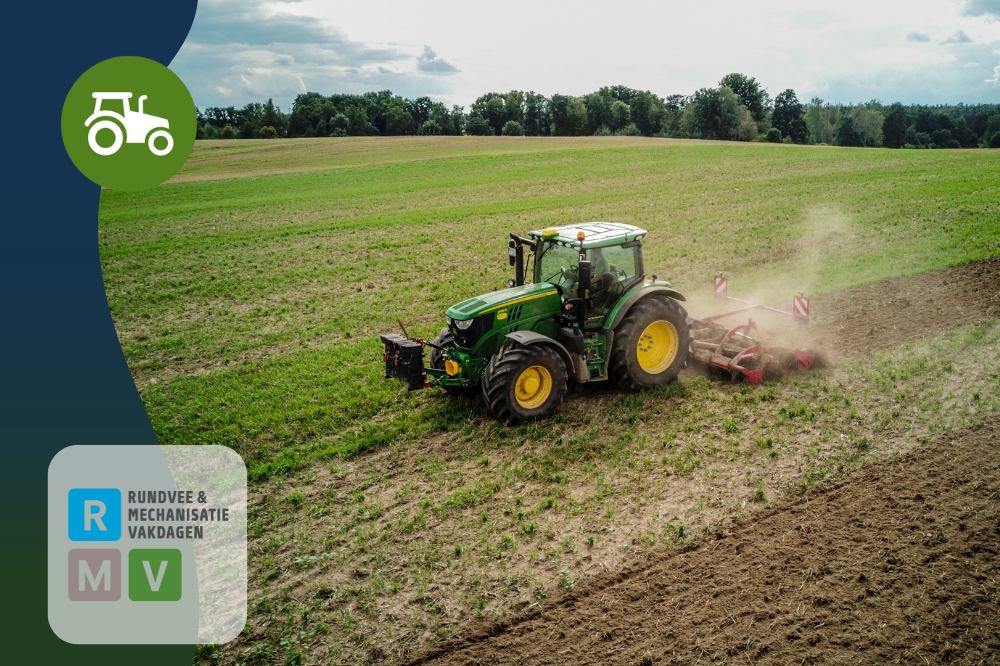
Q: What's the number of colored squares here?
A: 3